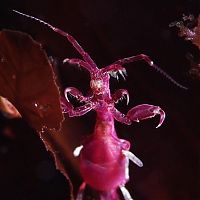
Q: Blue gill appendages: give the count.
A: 0